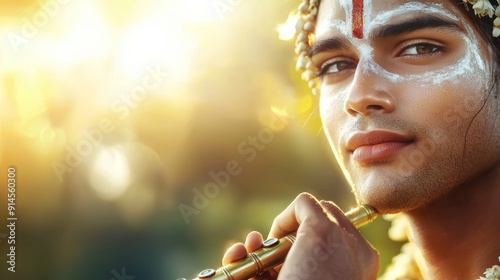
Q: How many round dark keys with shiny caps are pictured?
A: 2